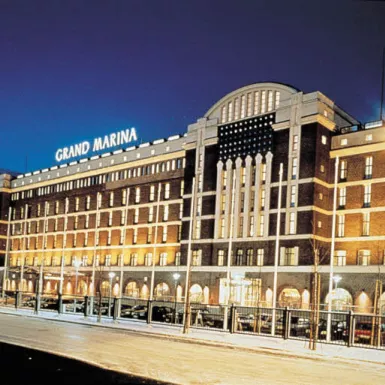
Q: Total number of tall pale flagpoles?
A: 11